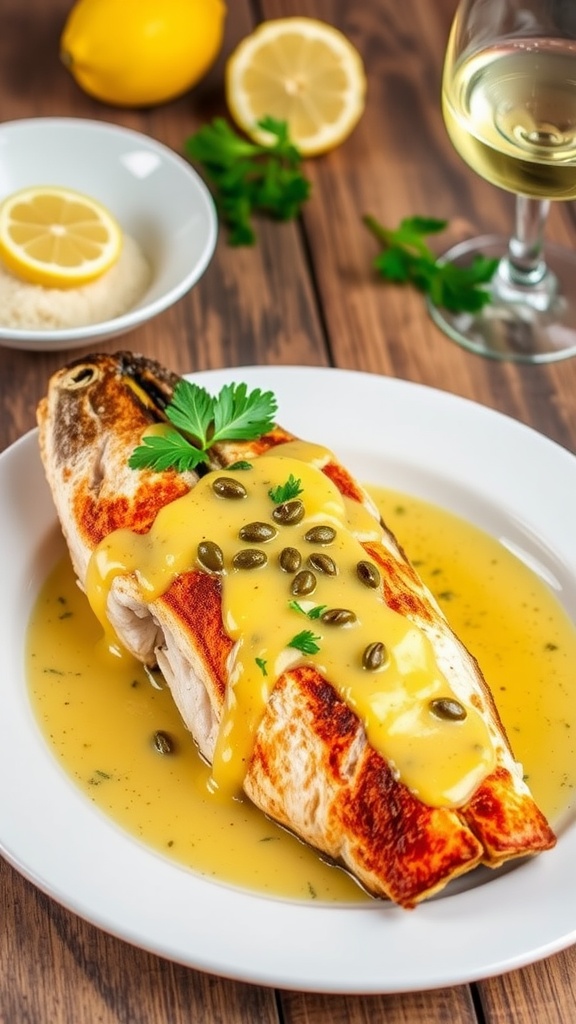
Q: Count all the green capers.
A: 14